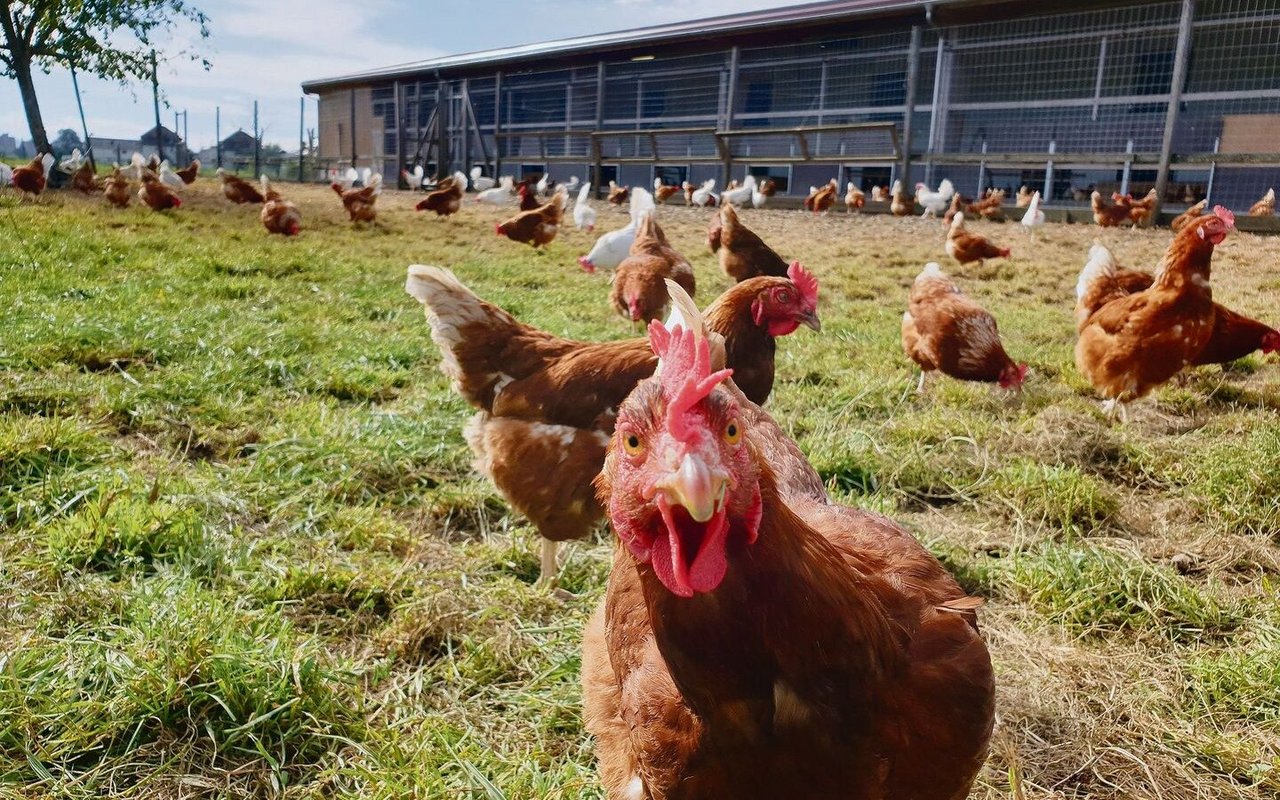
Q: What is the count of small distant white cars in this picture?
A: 0